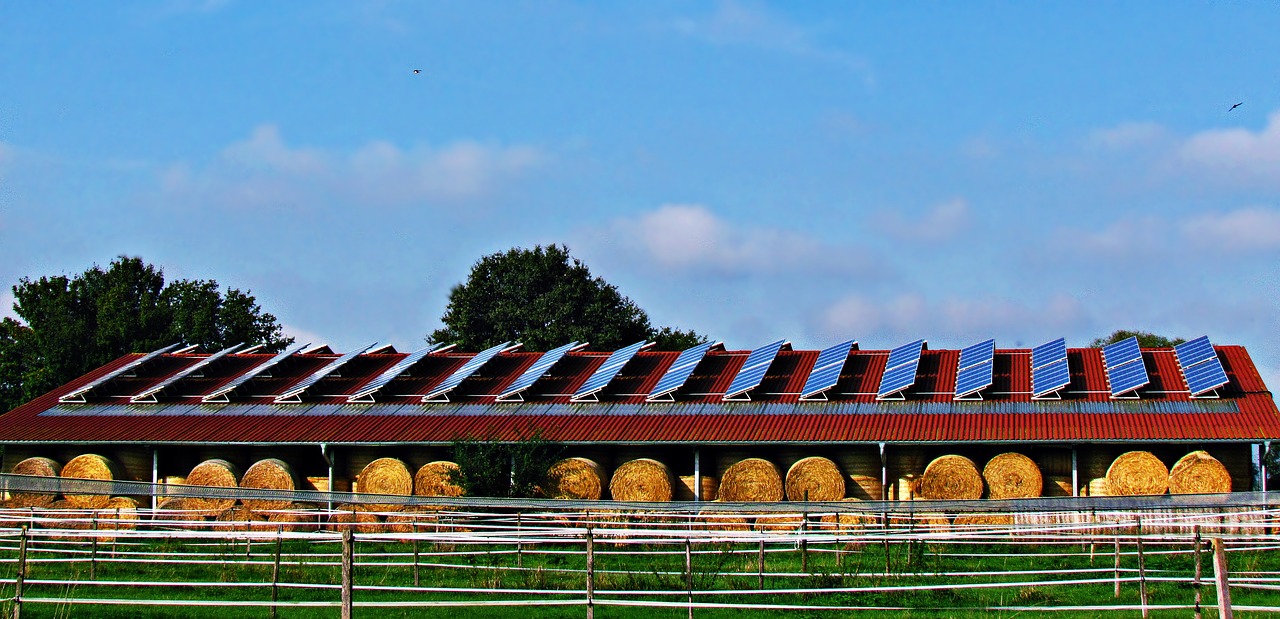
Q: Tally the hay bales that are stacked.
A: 14